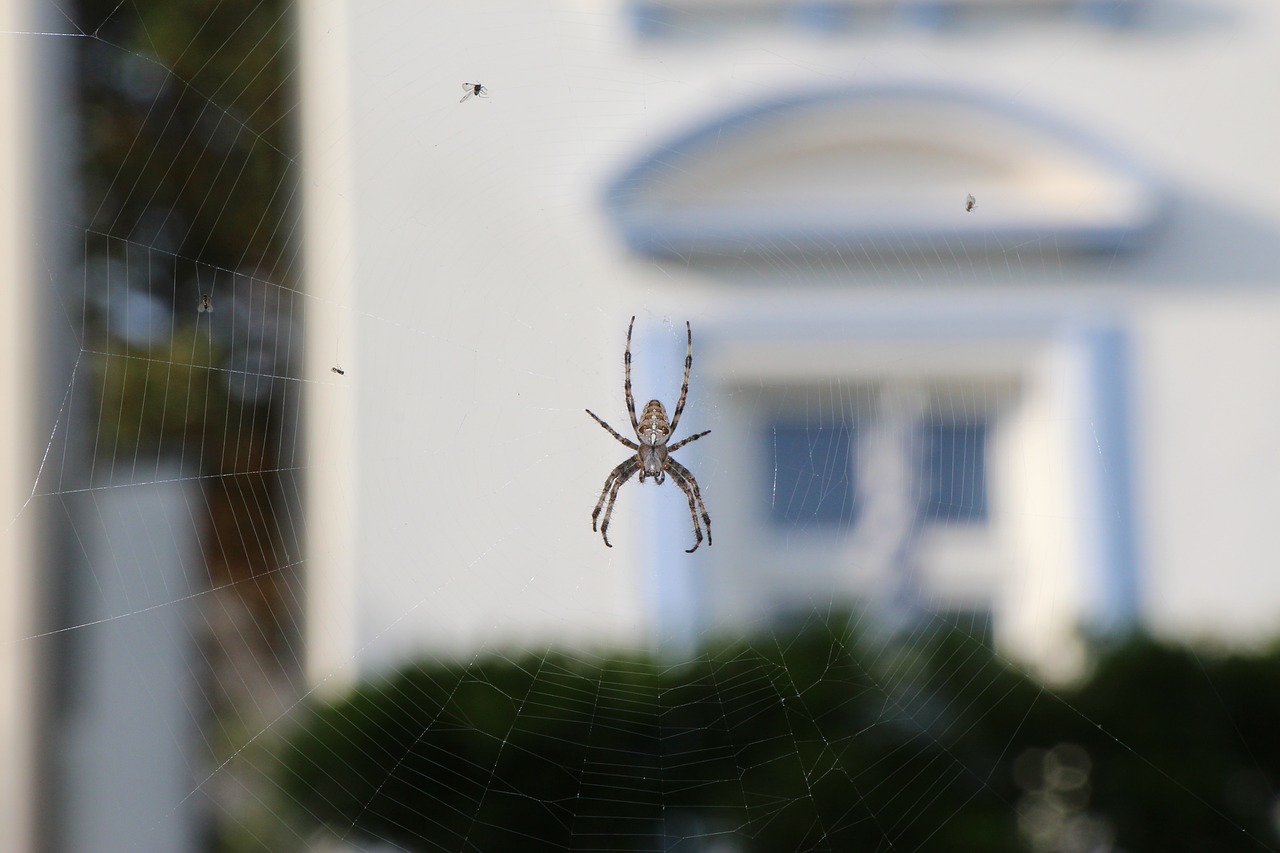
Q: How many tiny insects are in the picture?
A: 4